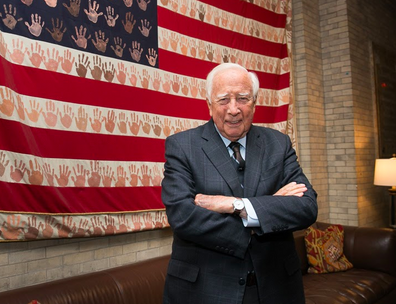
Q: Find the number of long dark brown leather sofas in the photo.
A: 1